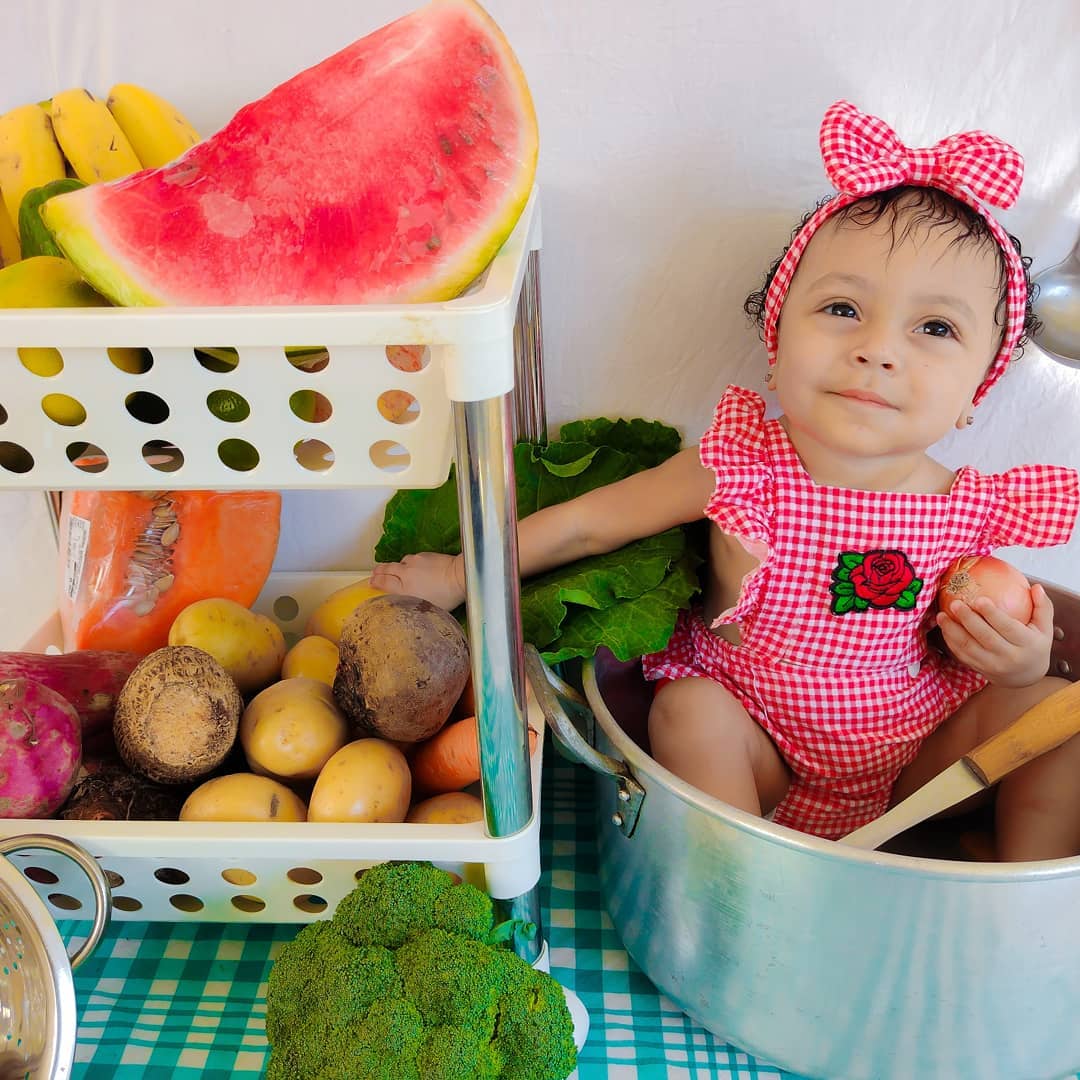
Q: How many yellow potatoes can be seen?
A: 7